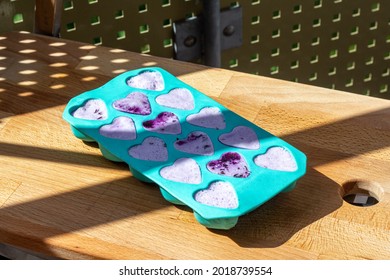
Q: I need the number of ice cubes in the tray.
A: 14